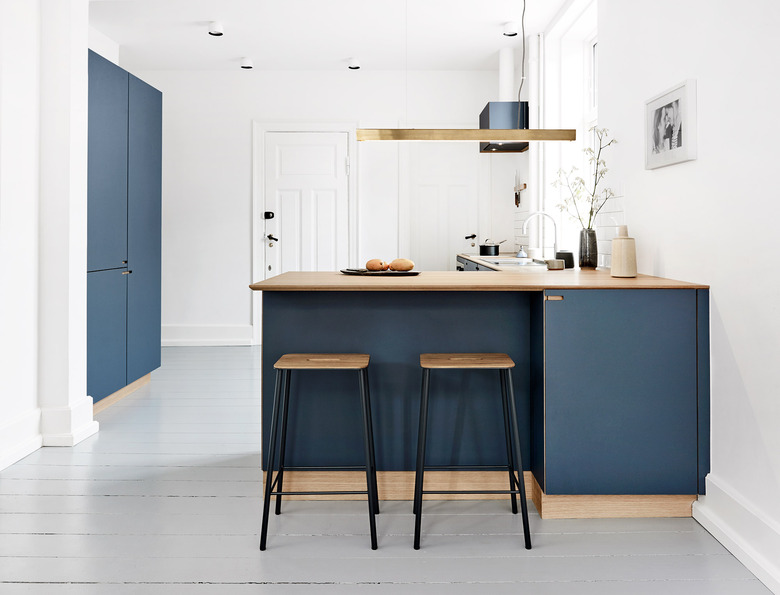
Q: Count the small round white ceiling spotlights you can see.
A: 4